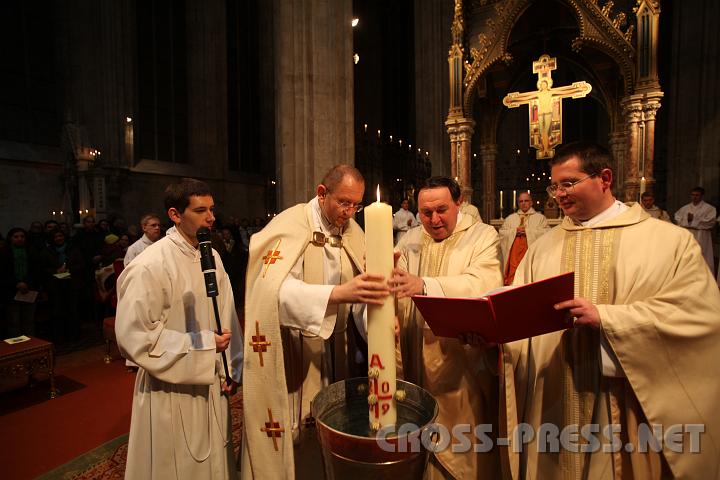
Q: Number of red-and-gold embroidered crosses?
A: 3